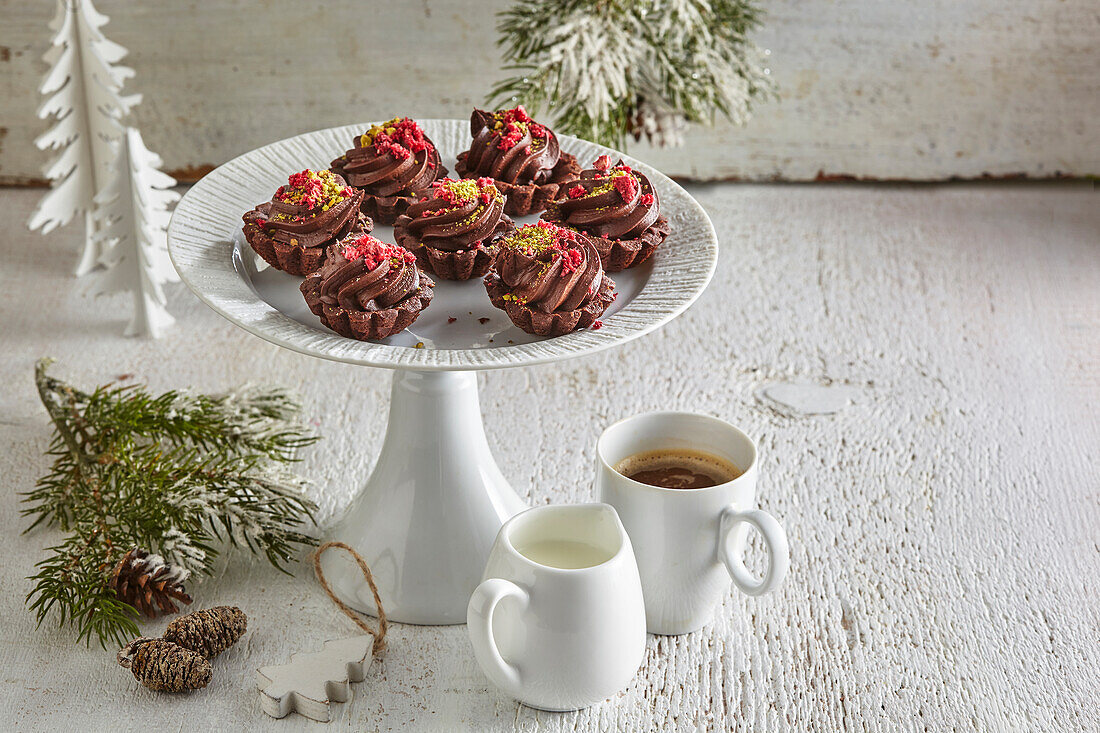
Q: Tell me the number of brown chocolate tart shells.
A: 7